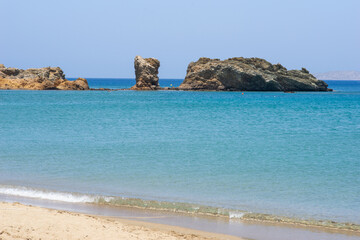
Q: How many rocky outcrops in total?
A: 3